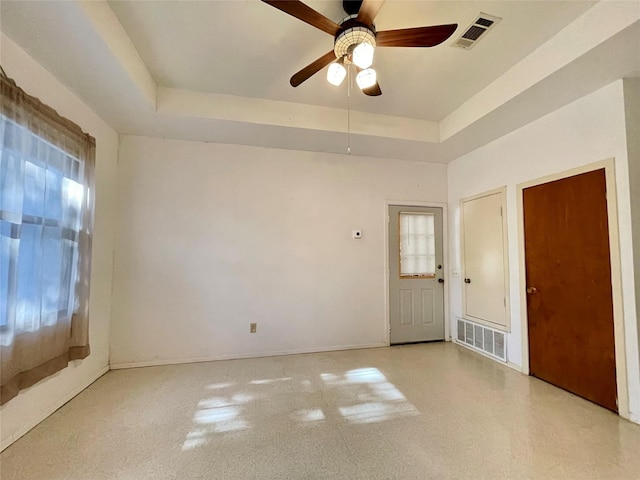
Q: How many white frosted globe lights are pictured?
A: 3